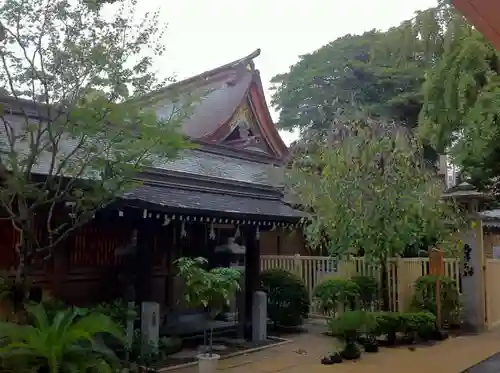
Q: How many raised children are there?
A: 0